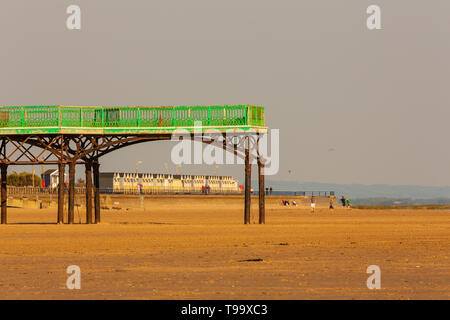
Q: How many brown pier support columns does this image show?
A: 7